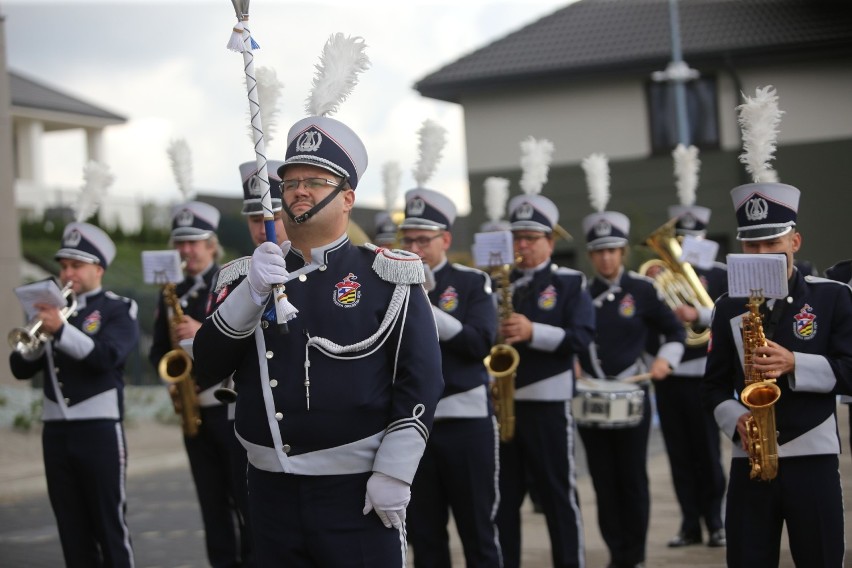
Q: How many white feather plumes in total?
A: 11